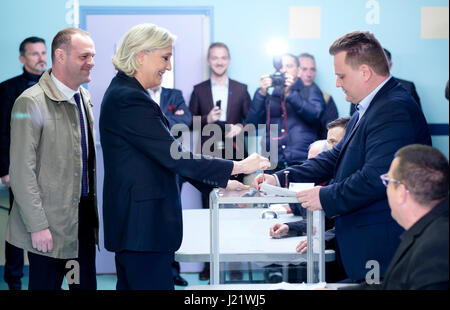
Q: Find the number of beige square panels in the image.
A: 2